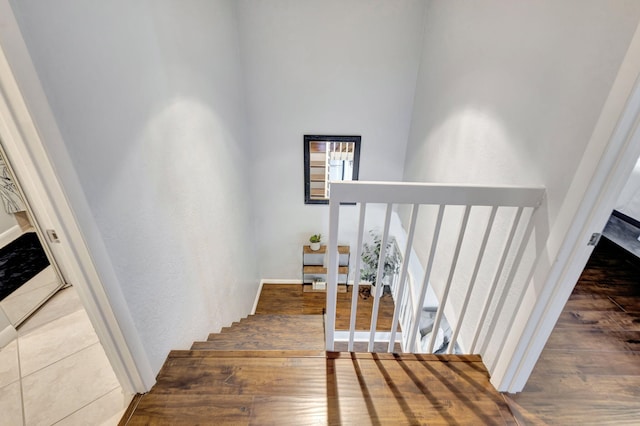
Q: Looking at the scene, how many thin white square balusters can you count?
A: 7